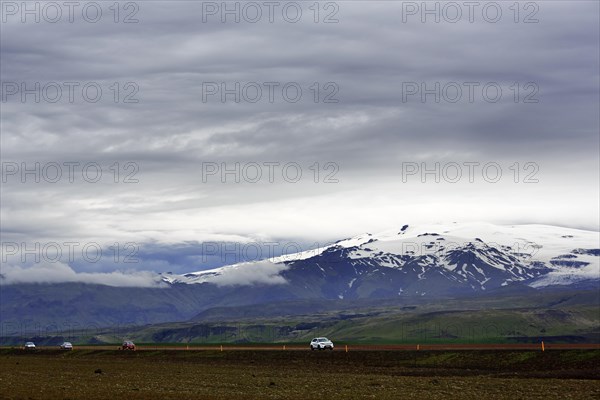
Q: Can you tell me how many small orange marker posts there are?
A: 6